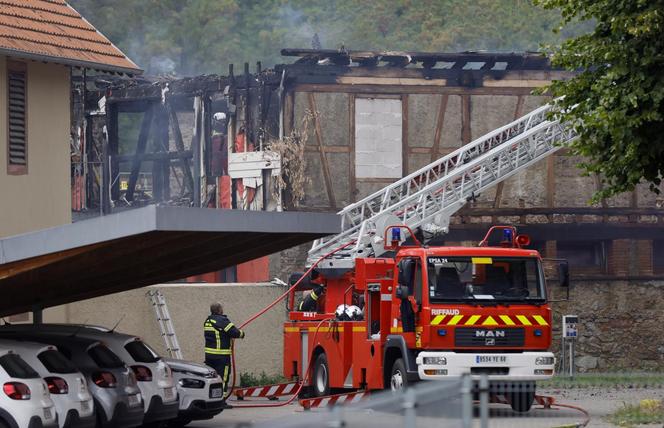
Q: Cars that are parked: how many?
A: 5